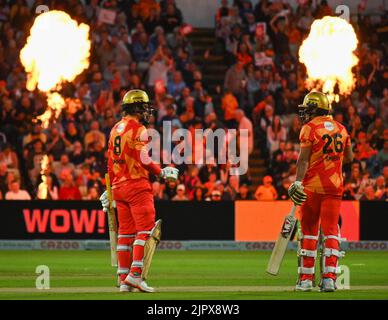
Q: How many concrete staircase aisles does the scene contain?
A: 1